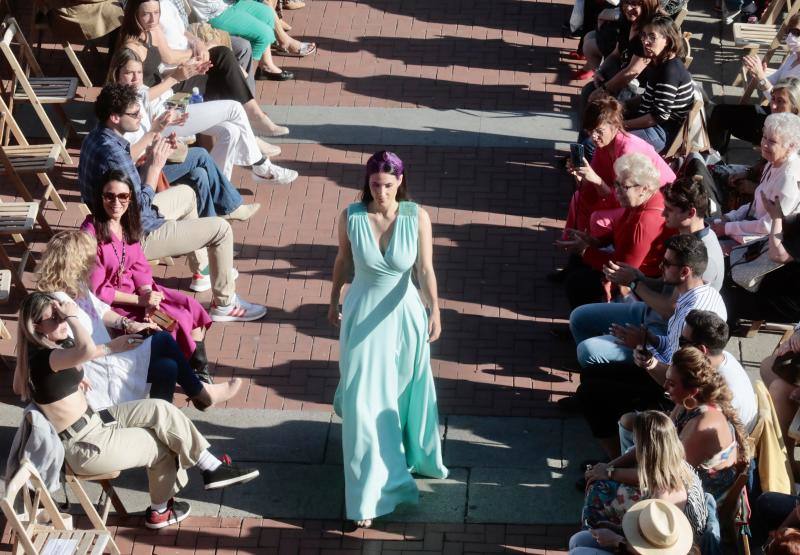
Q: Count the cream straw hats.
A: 1